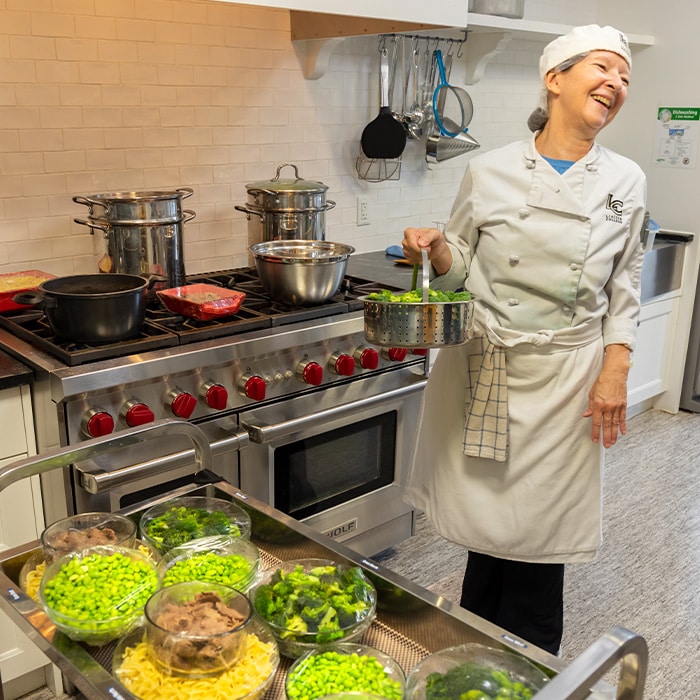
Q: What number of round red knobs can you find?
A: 10